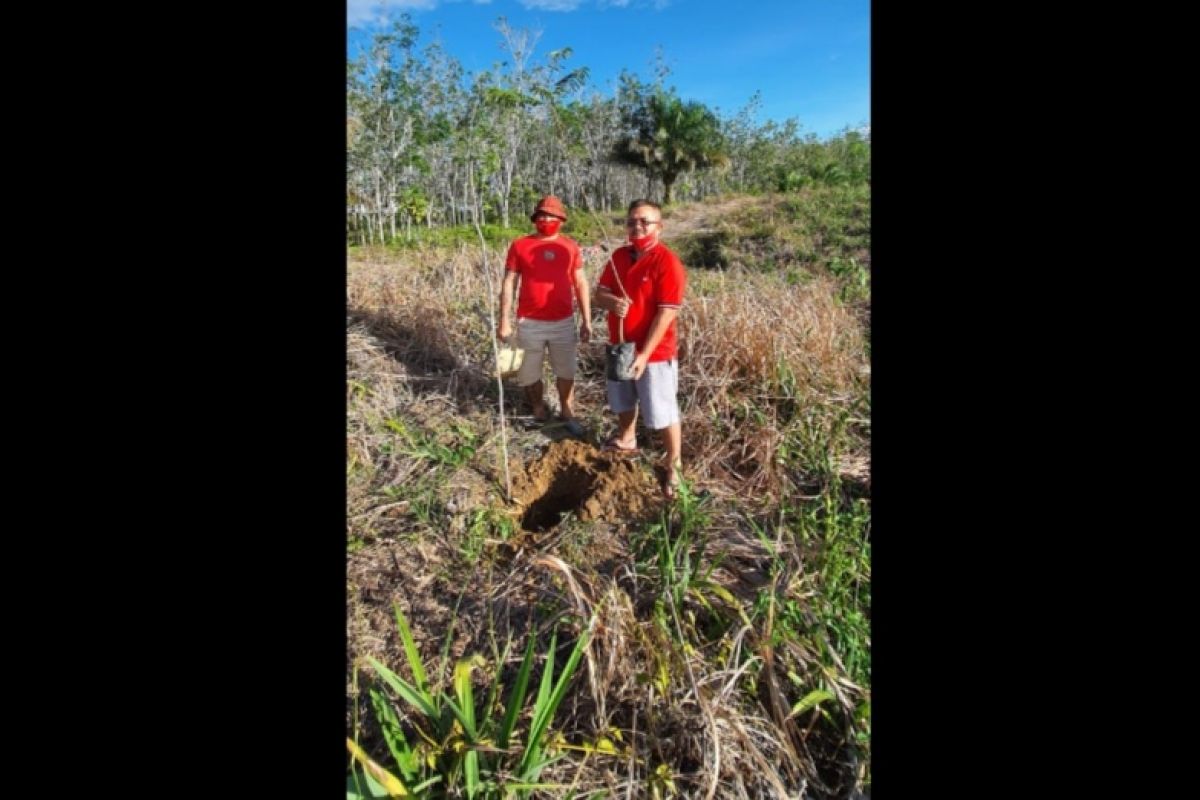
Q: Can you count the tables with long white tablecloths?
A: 0